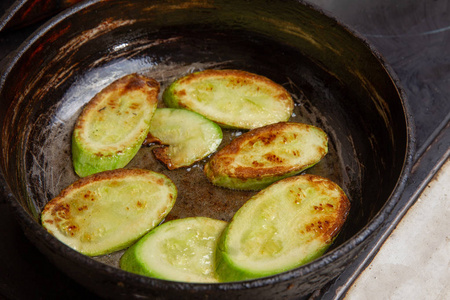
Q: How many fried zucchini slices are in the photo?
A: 7